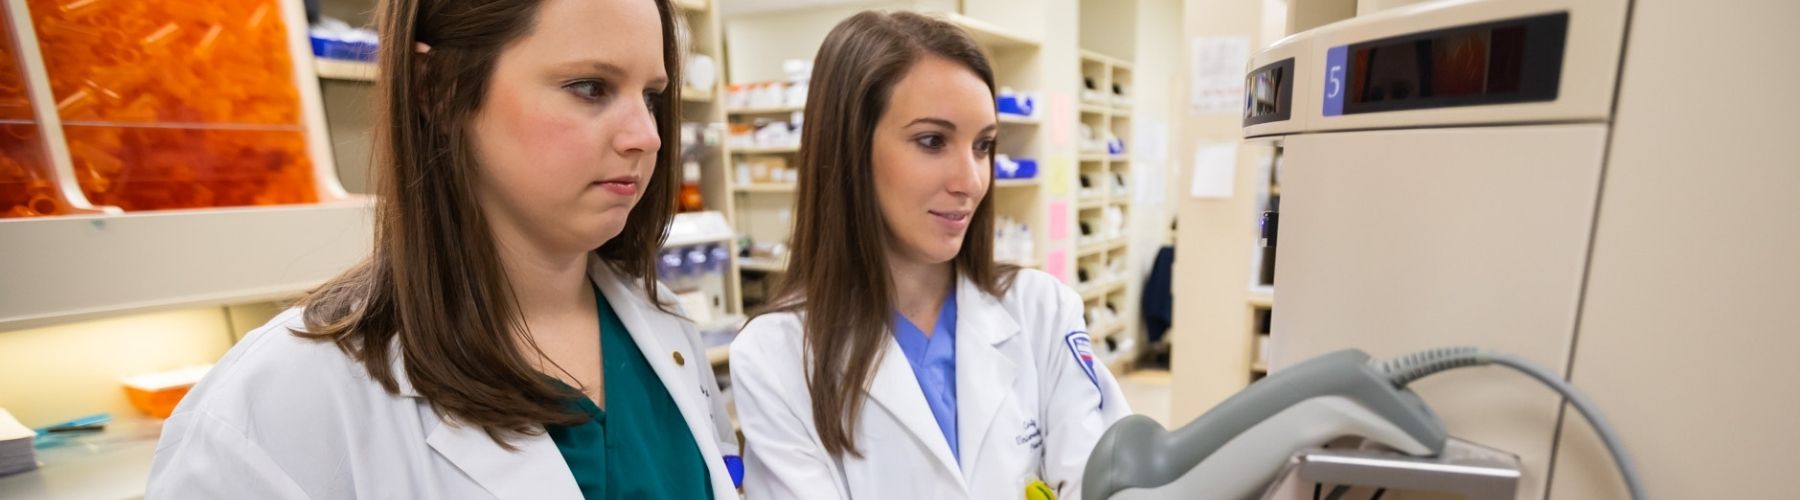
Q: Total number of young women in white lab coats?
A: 2